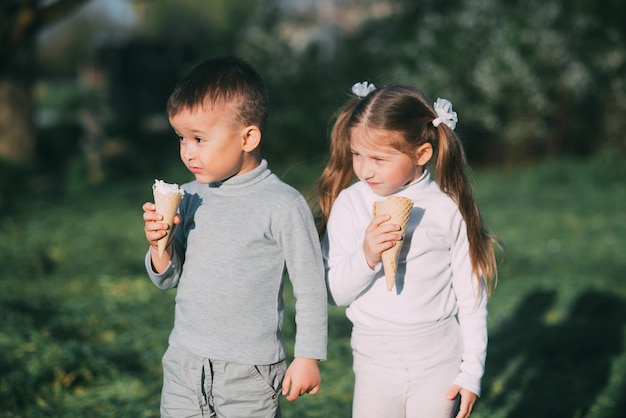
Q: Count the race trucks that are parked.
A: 0